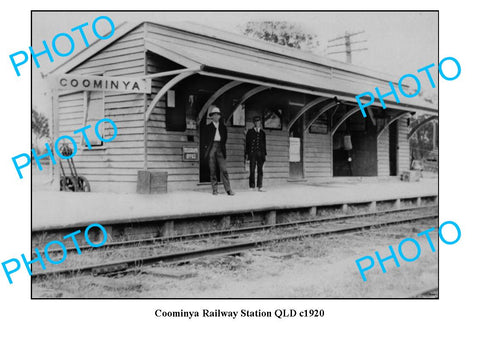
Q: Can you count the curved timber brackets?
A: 8